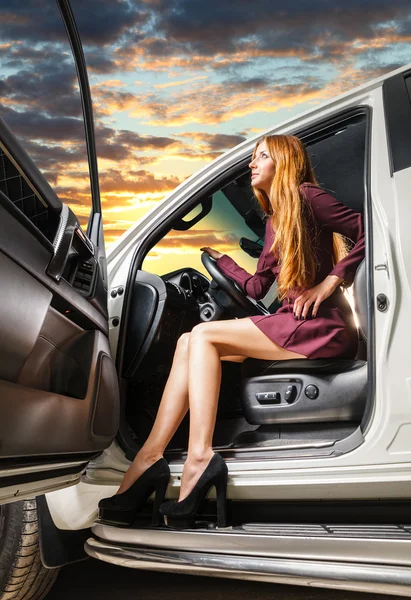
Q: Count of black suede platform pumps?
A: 2